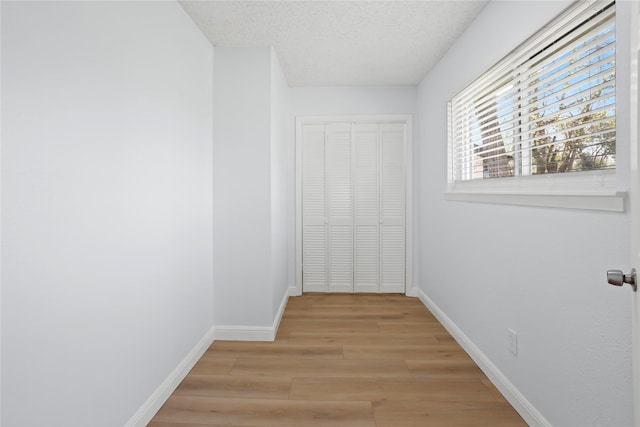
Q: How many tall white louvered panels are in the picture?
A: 4